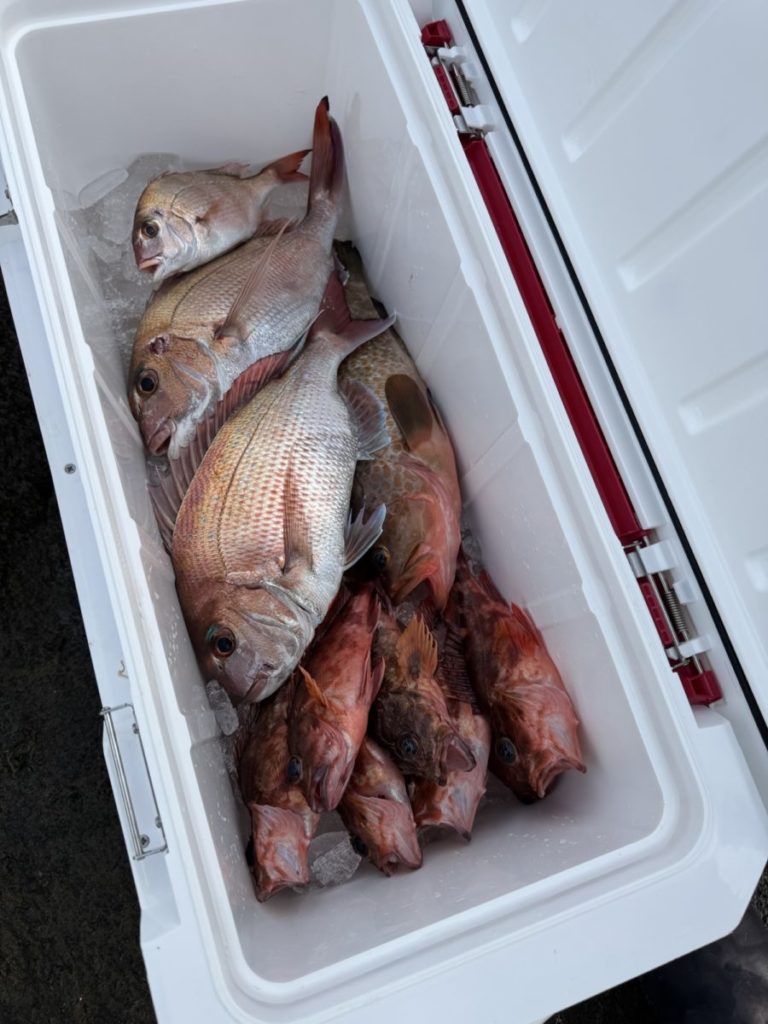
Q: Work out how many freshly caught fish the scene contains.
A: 10